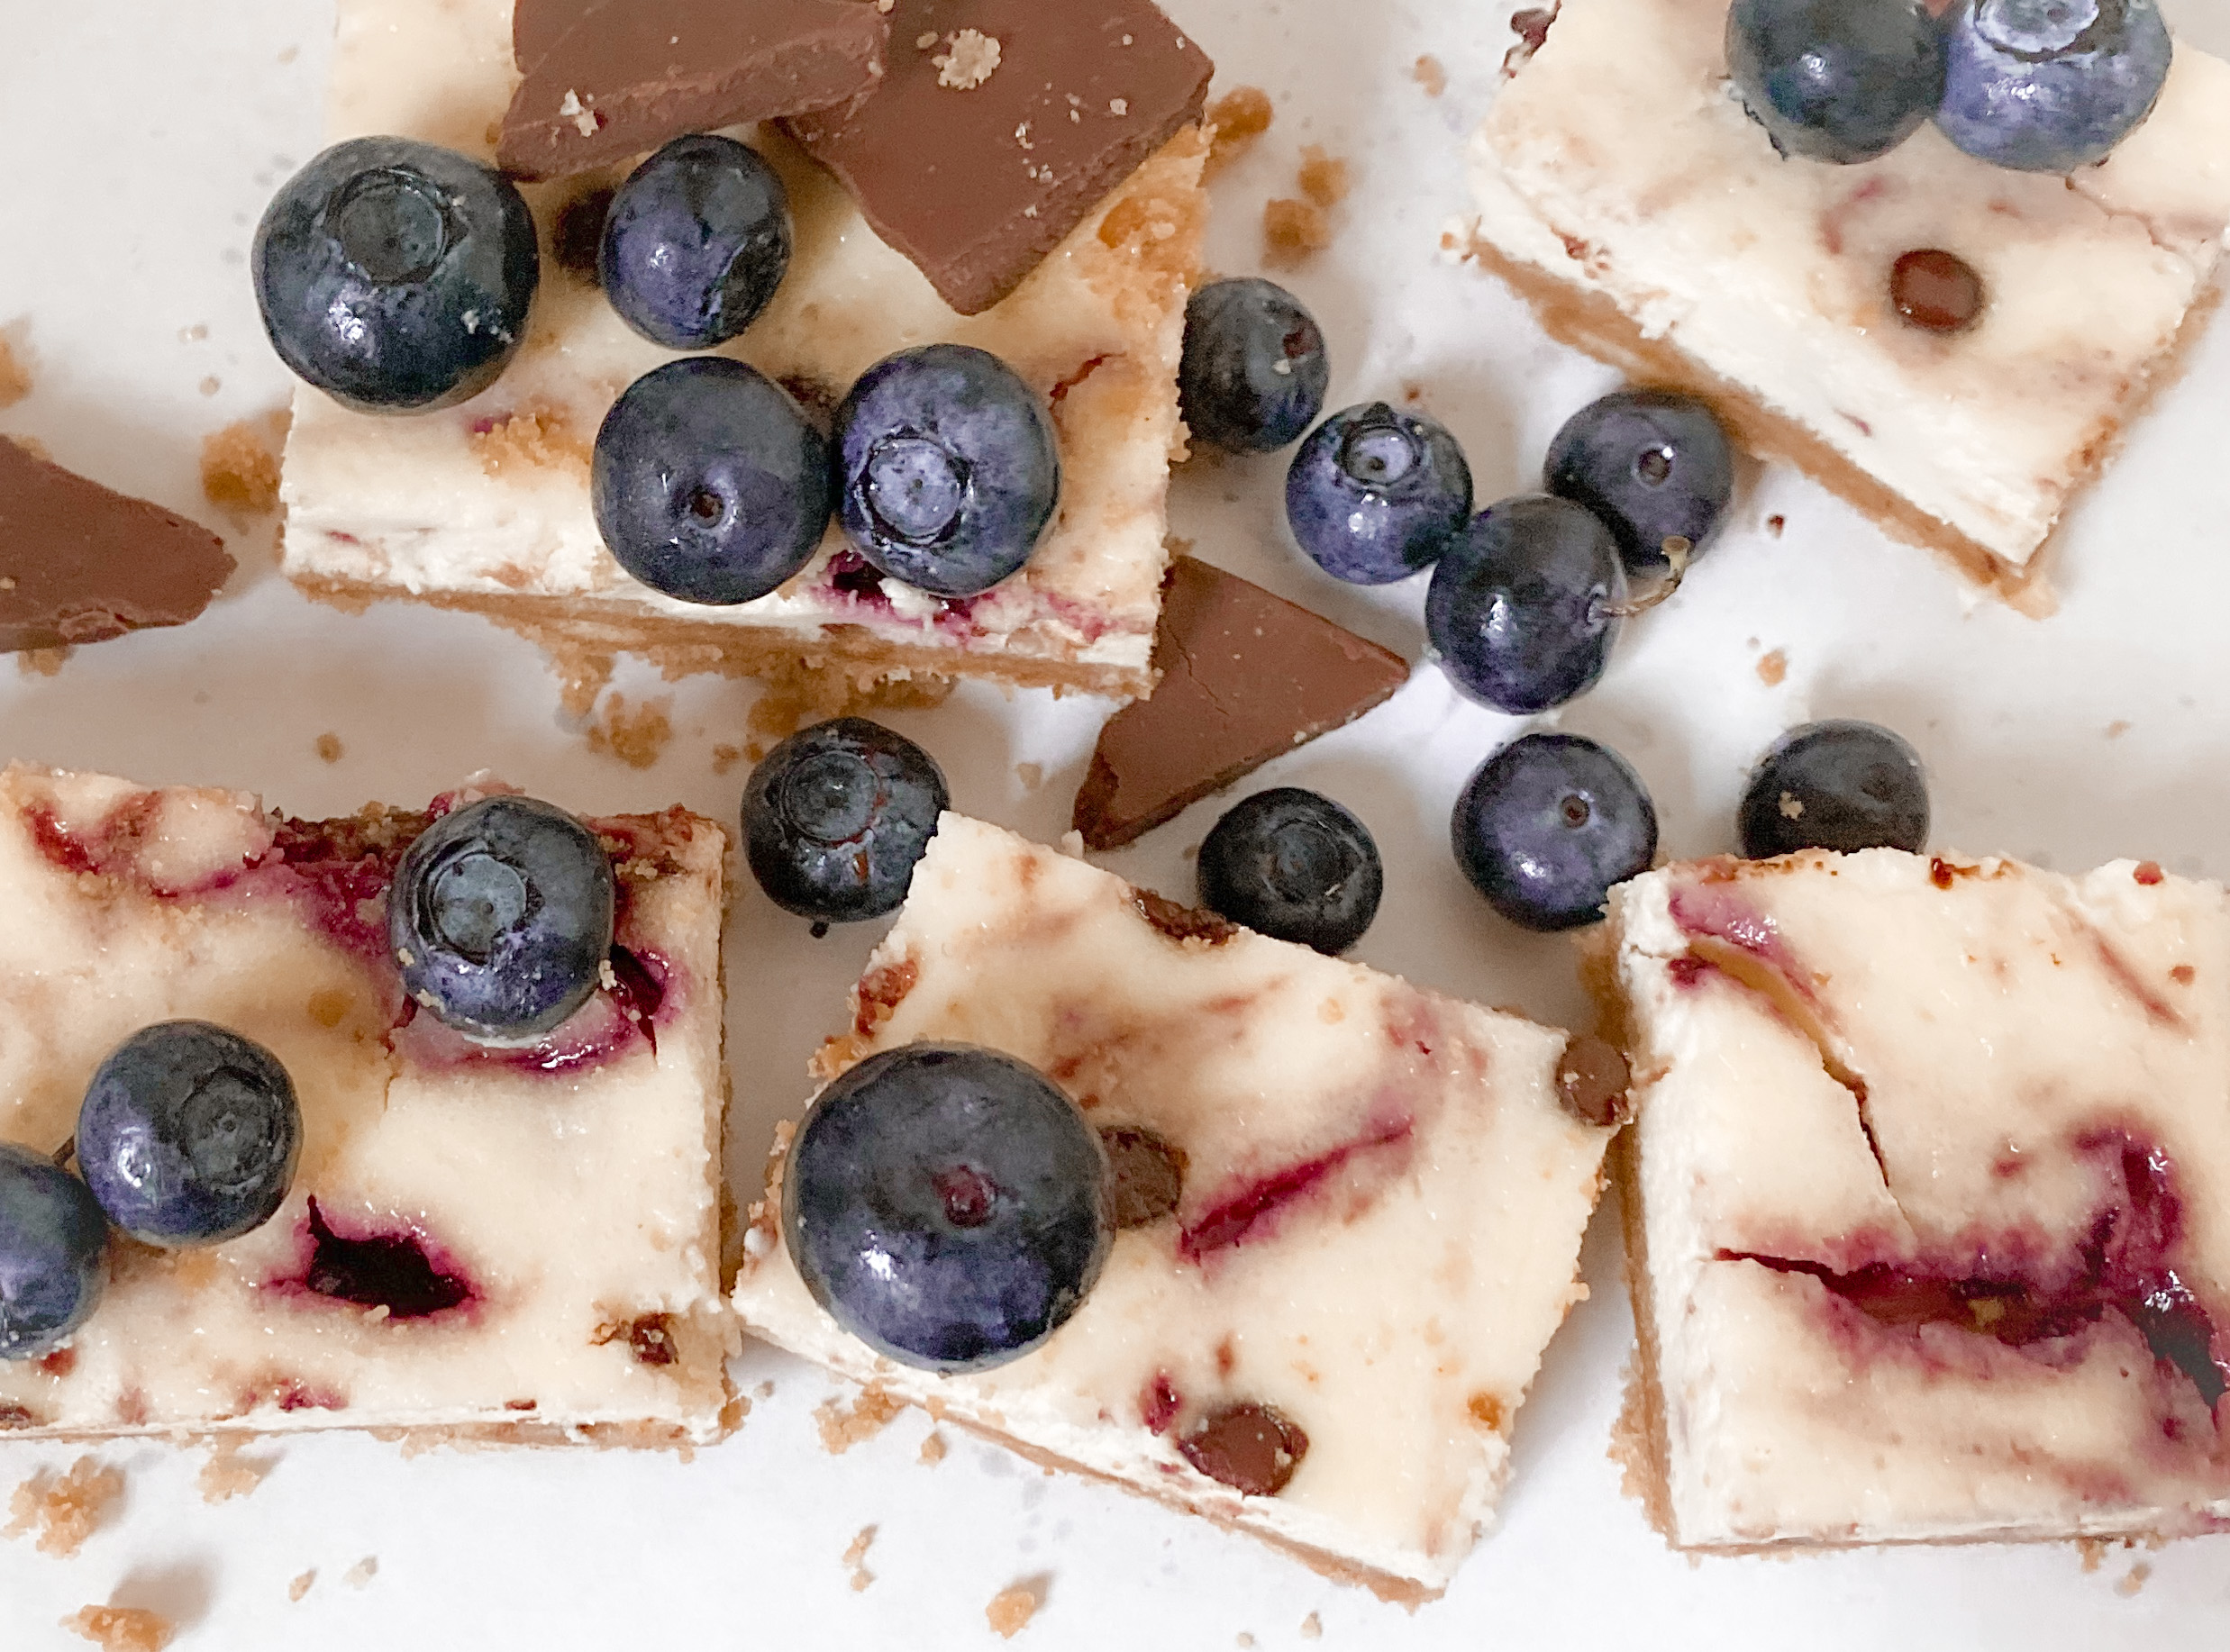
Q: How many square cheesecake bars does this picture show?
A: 5